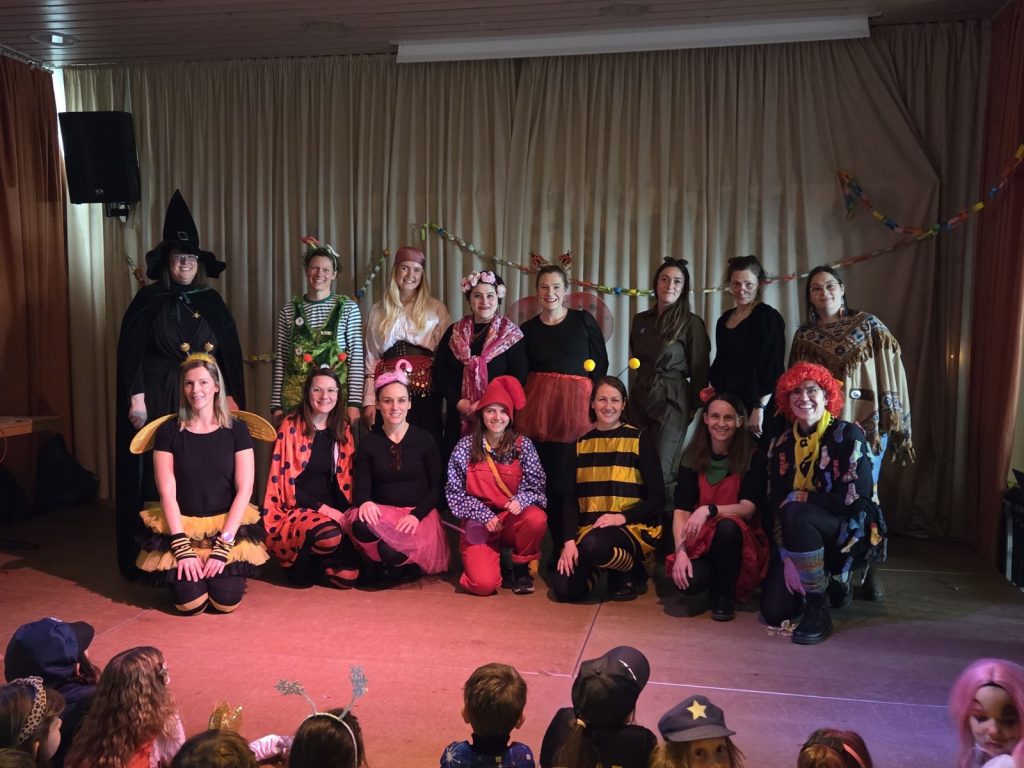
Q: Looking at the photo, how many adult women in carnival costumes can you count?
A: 15